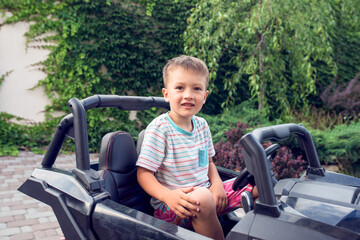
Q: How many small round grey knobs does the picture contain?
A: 1